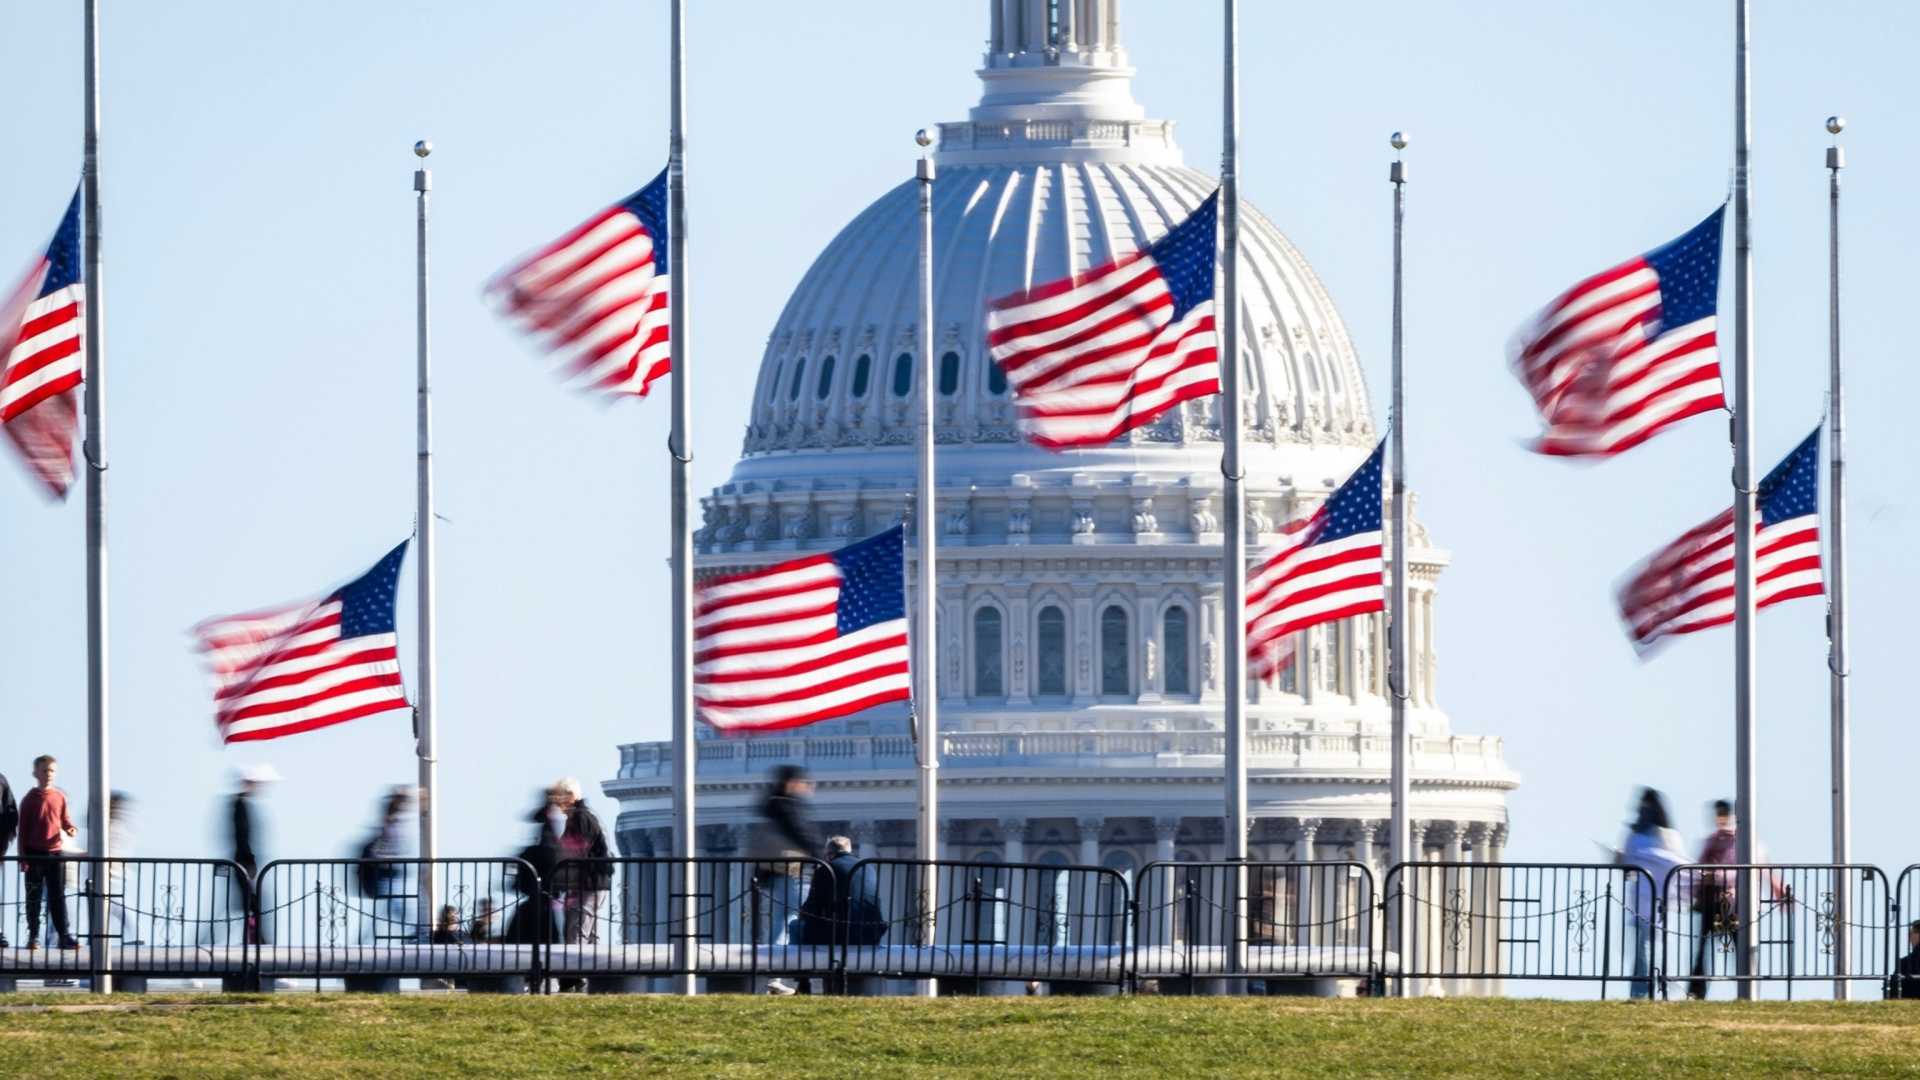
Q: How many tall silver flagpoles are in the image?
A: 8